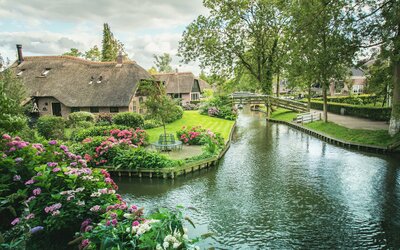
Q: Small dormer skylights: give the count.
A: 4